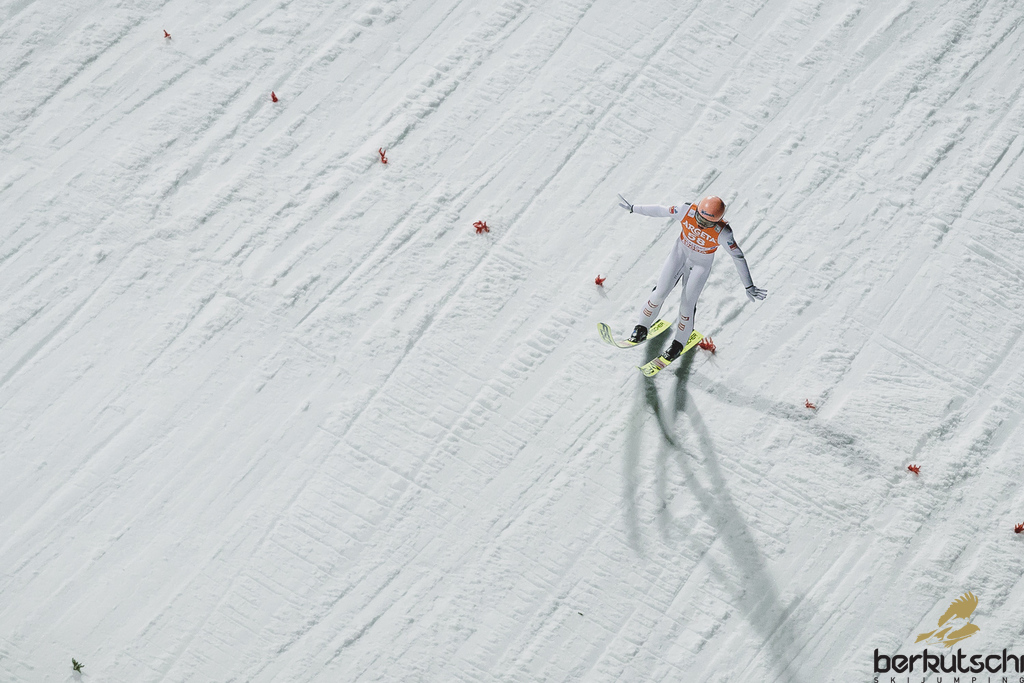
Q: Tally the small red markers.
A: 9